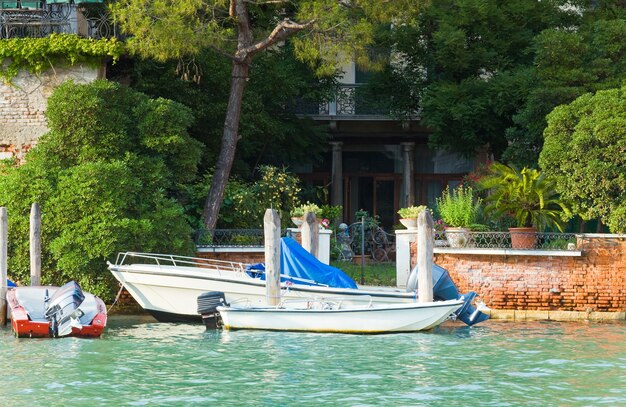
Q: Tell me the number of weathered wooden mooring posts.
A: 5